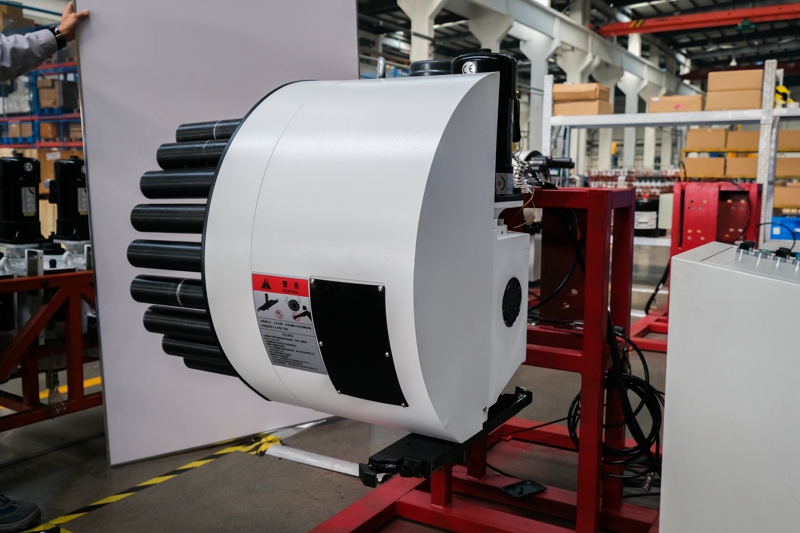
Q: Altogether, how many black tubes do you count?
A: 9